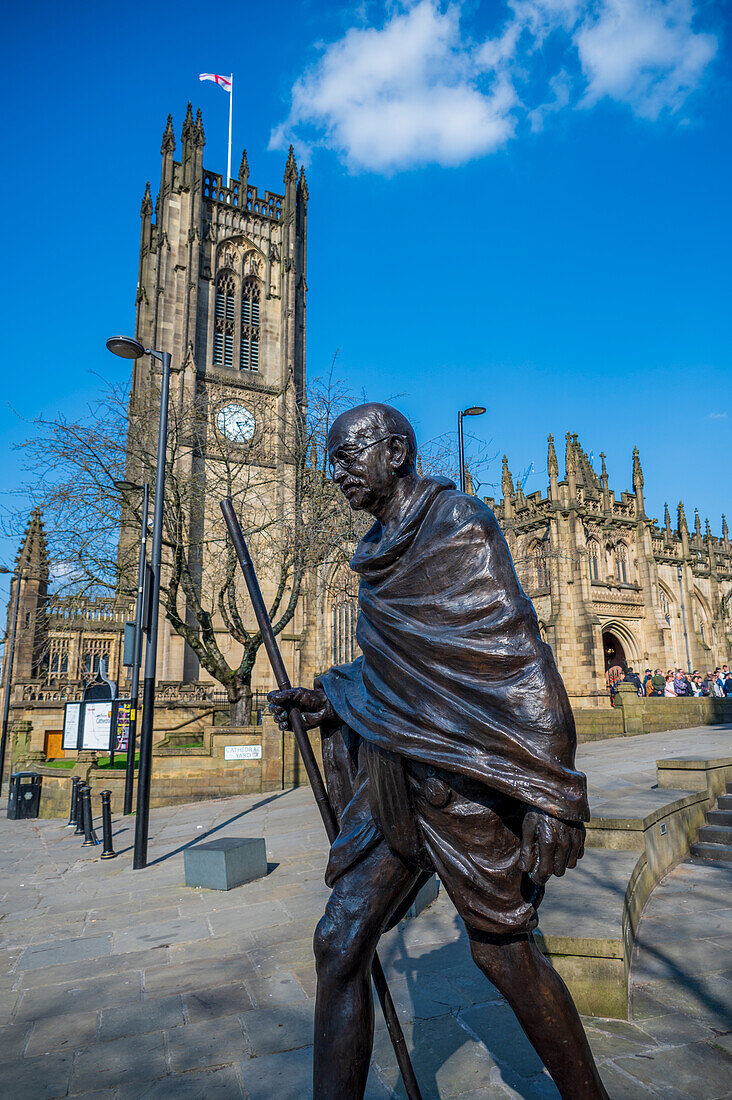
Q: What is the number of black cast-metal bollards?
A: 4